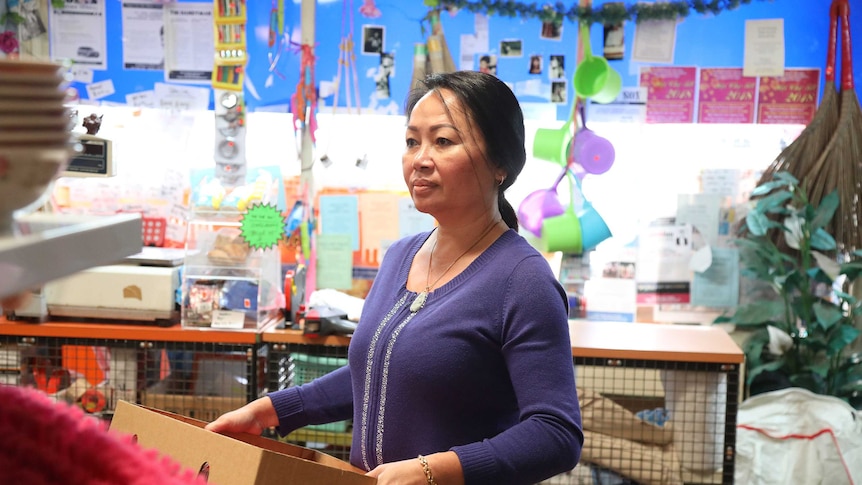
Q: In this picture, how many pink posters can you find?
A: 3